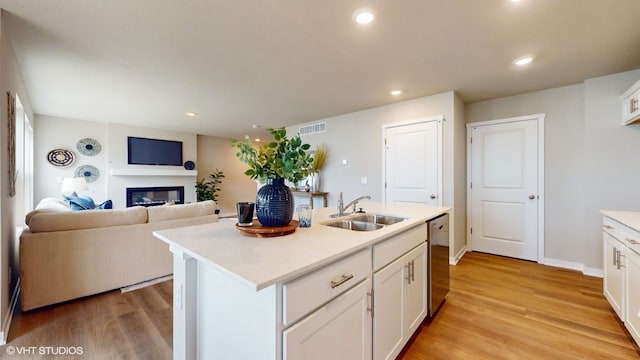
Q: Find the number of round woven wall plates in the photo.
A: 3